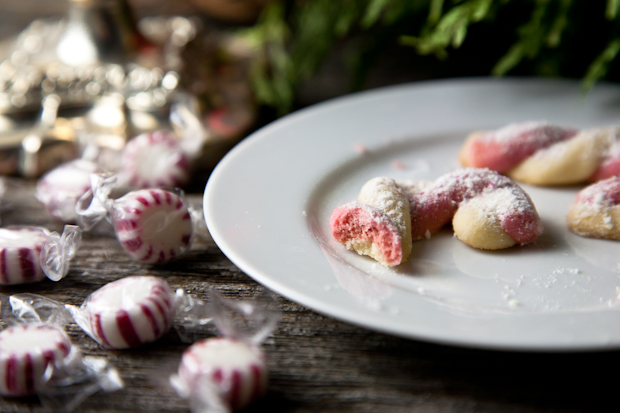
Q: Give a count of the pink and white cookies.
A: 3